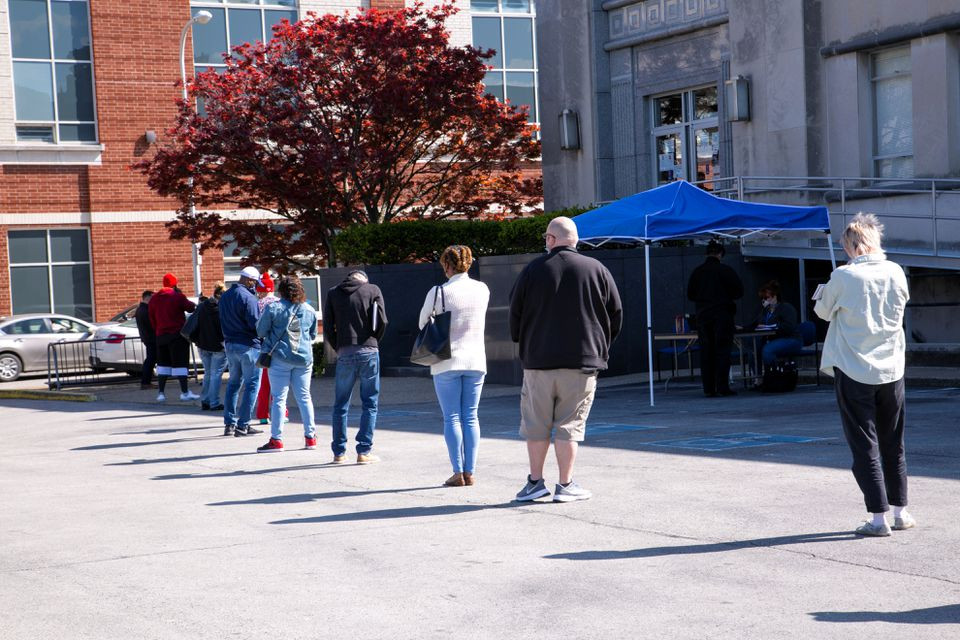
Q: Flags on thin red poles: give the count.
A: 0